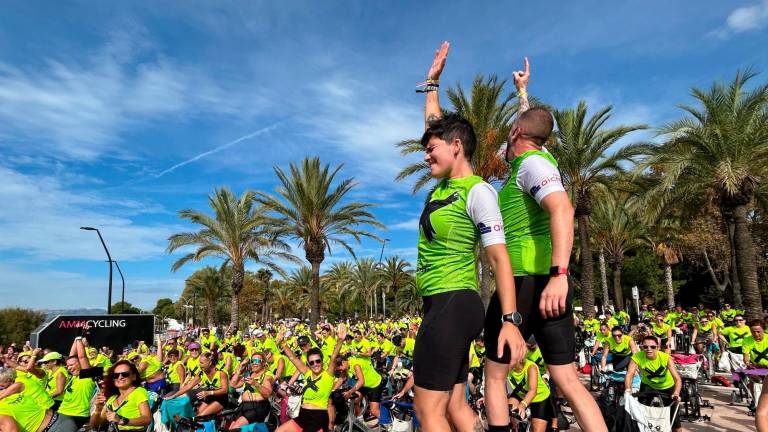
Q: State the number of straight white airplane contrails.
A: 1